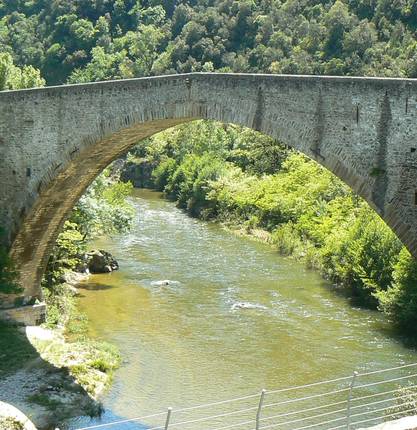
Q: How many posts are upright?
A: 3